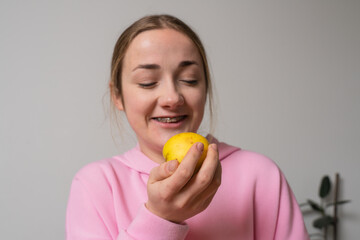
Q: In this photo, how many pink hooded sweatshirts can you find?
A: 1